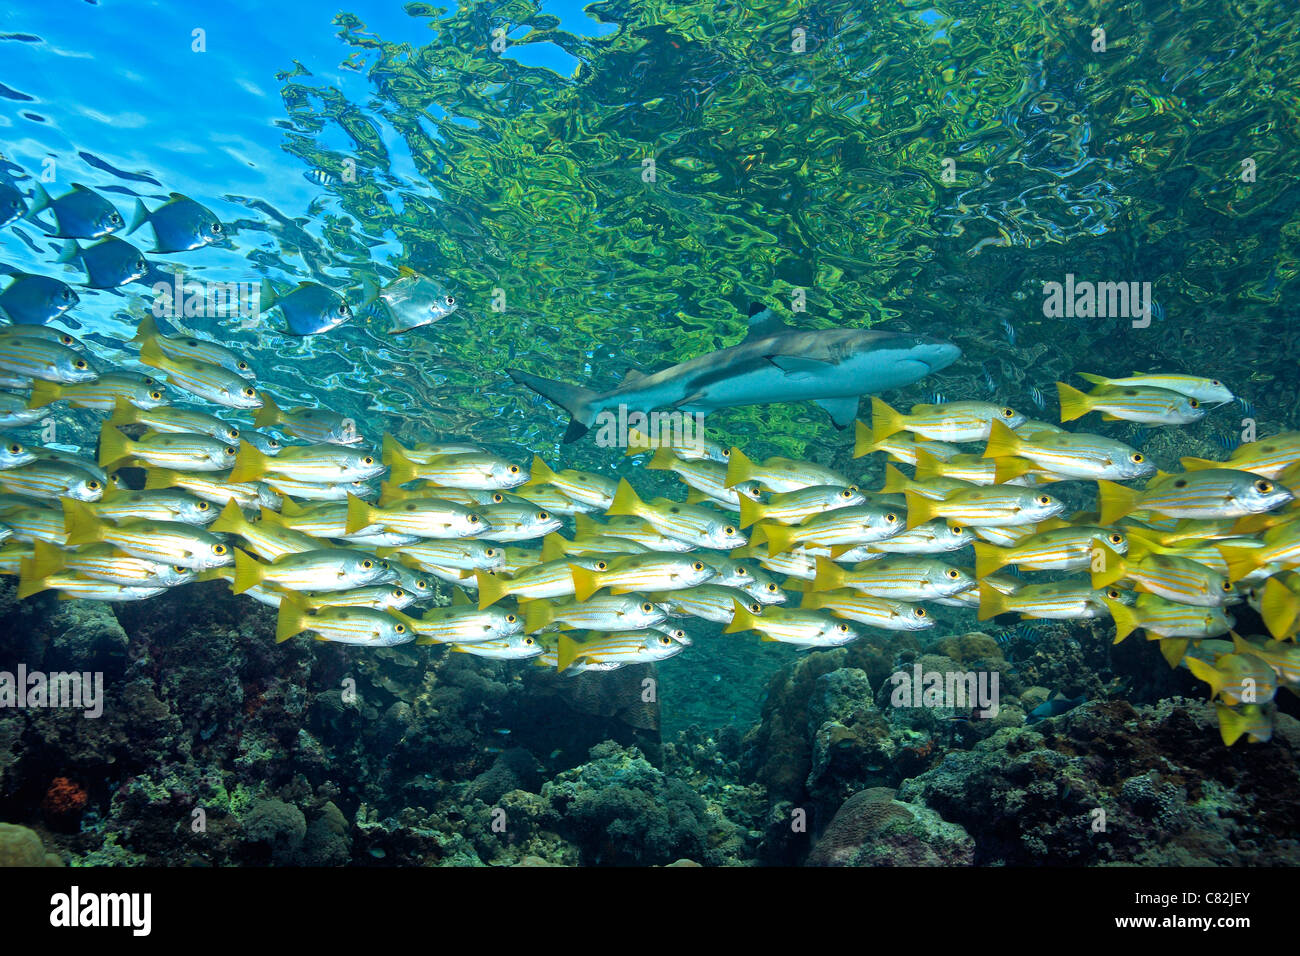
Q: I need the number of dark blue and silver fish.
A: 7